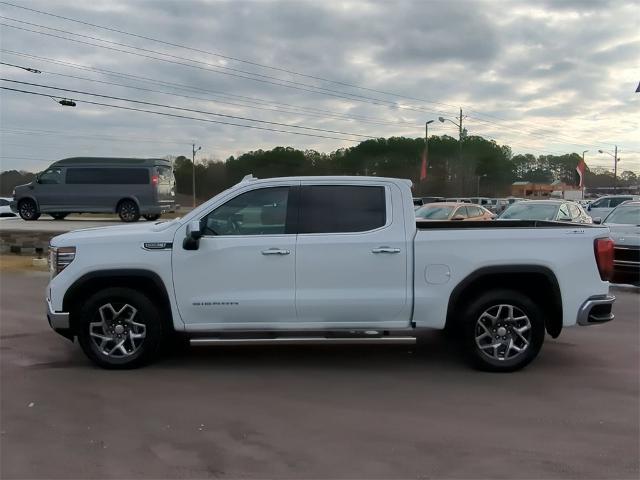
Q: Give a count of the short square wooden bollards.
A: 0